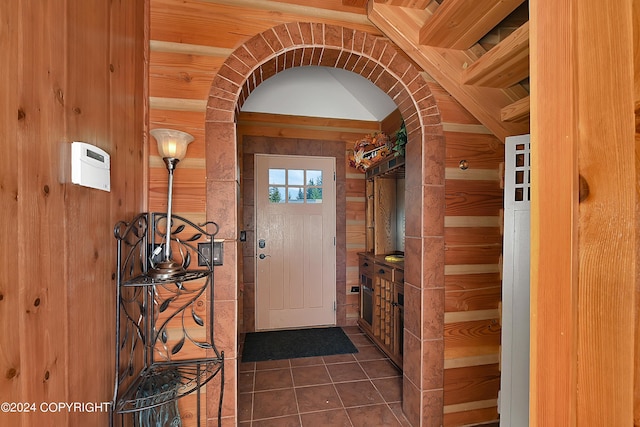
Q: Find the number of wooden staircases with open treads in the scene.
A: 1